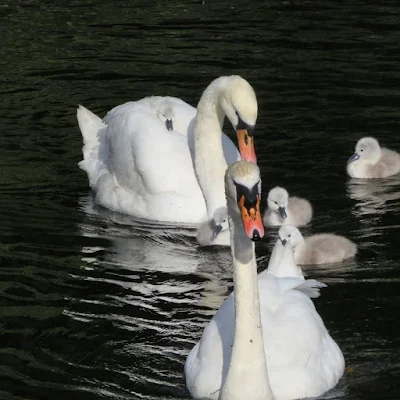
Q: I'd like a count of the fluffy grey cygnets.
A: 5